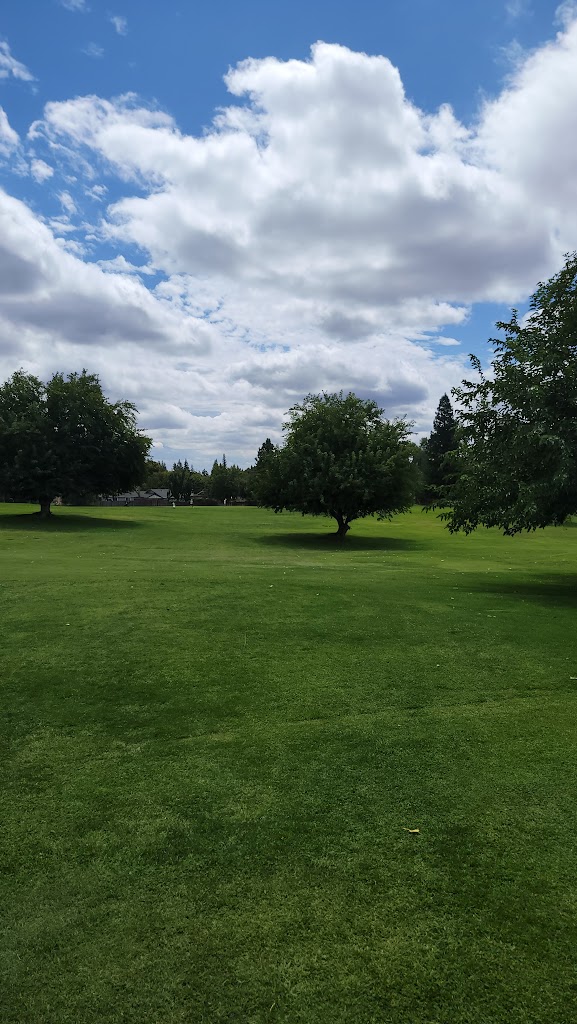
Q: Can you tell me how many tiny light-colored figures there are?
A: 3